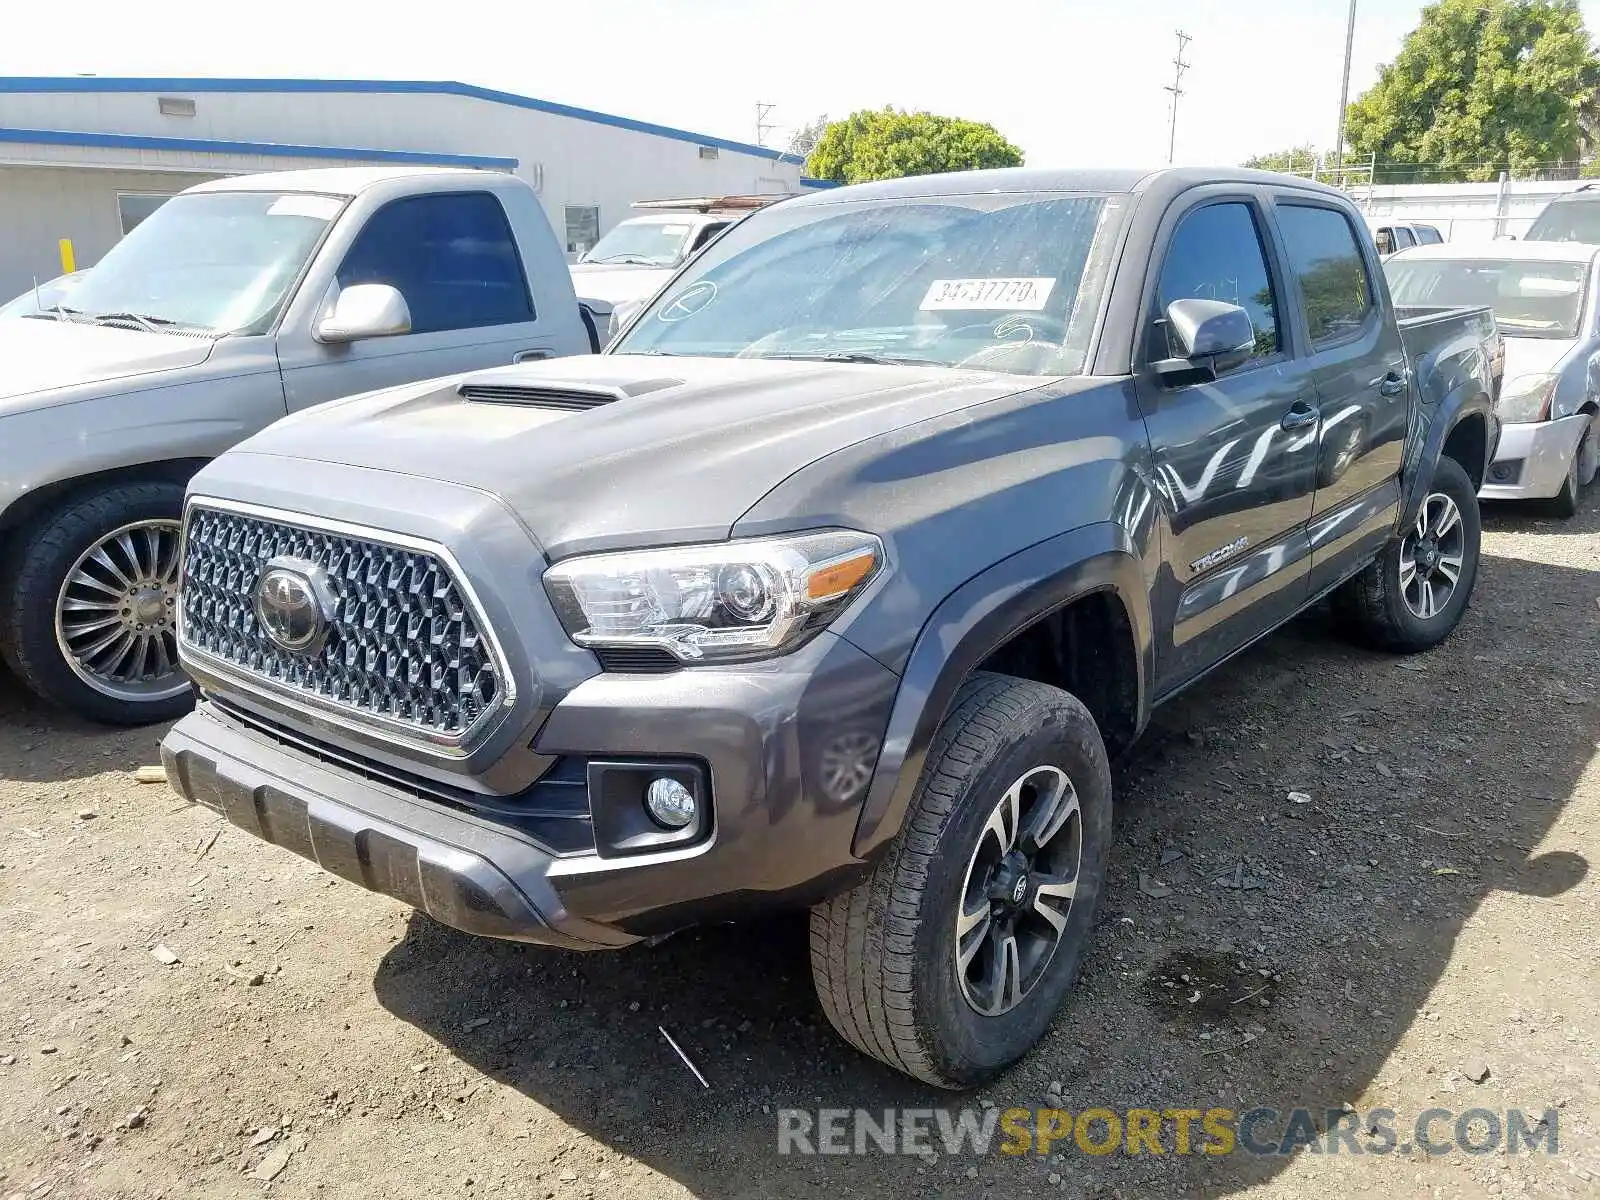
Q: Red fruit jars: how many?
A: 0